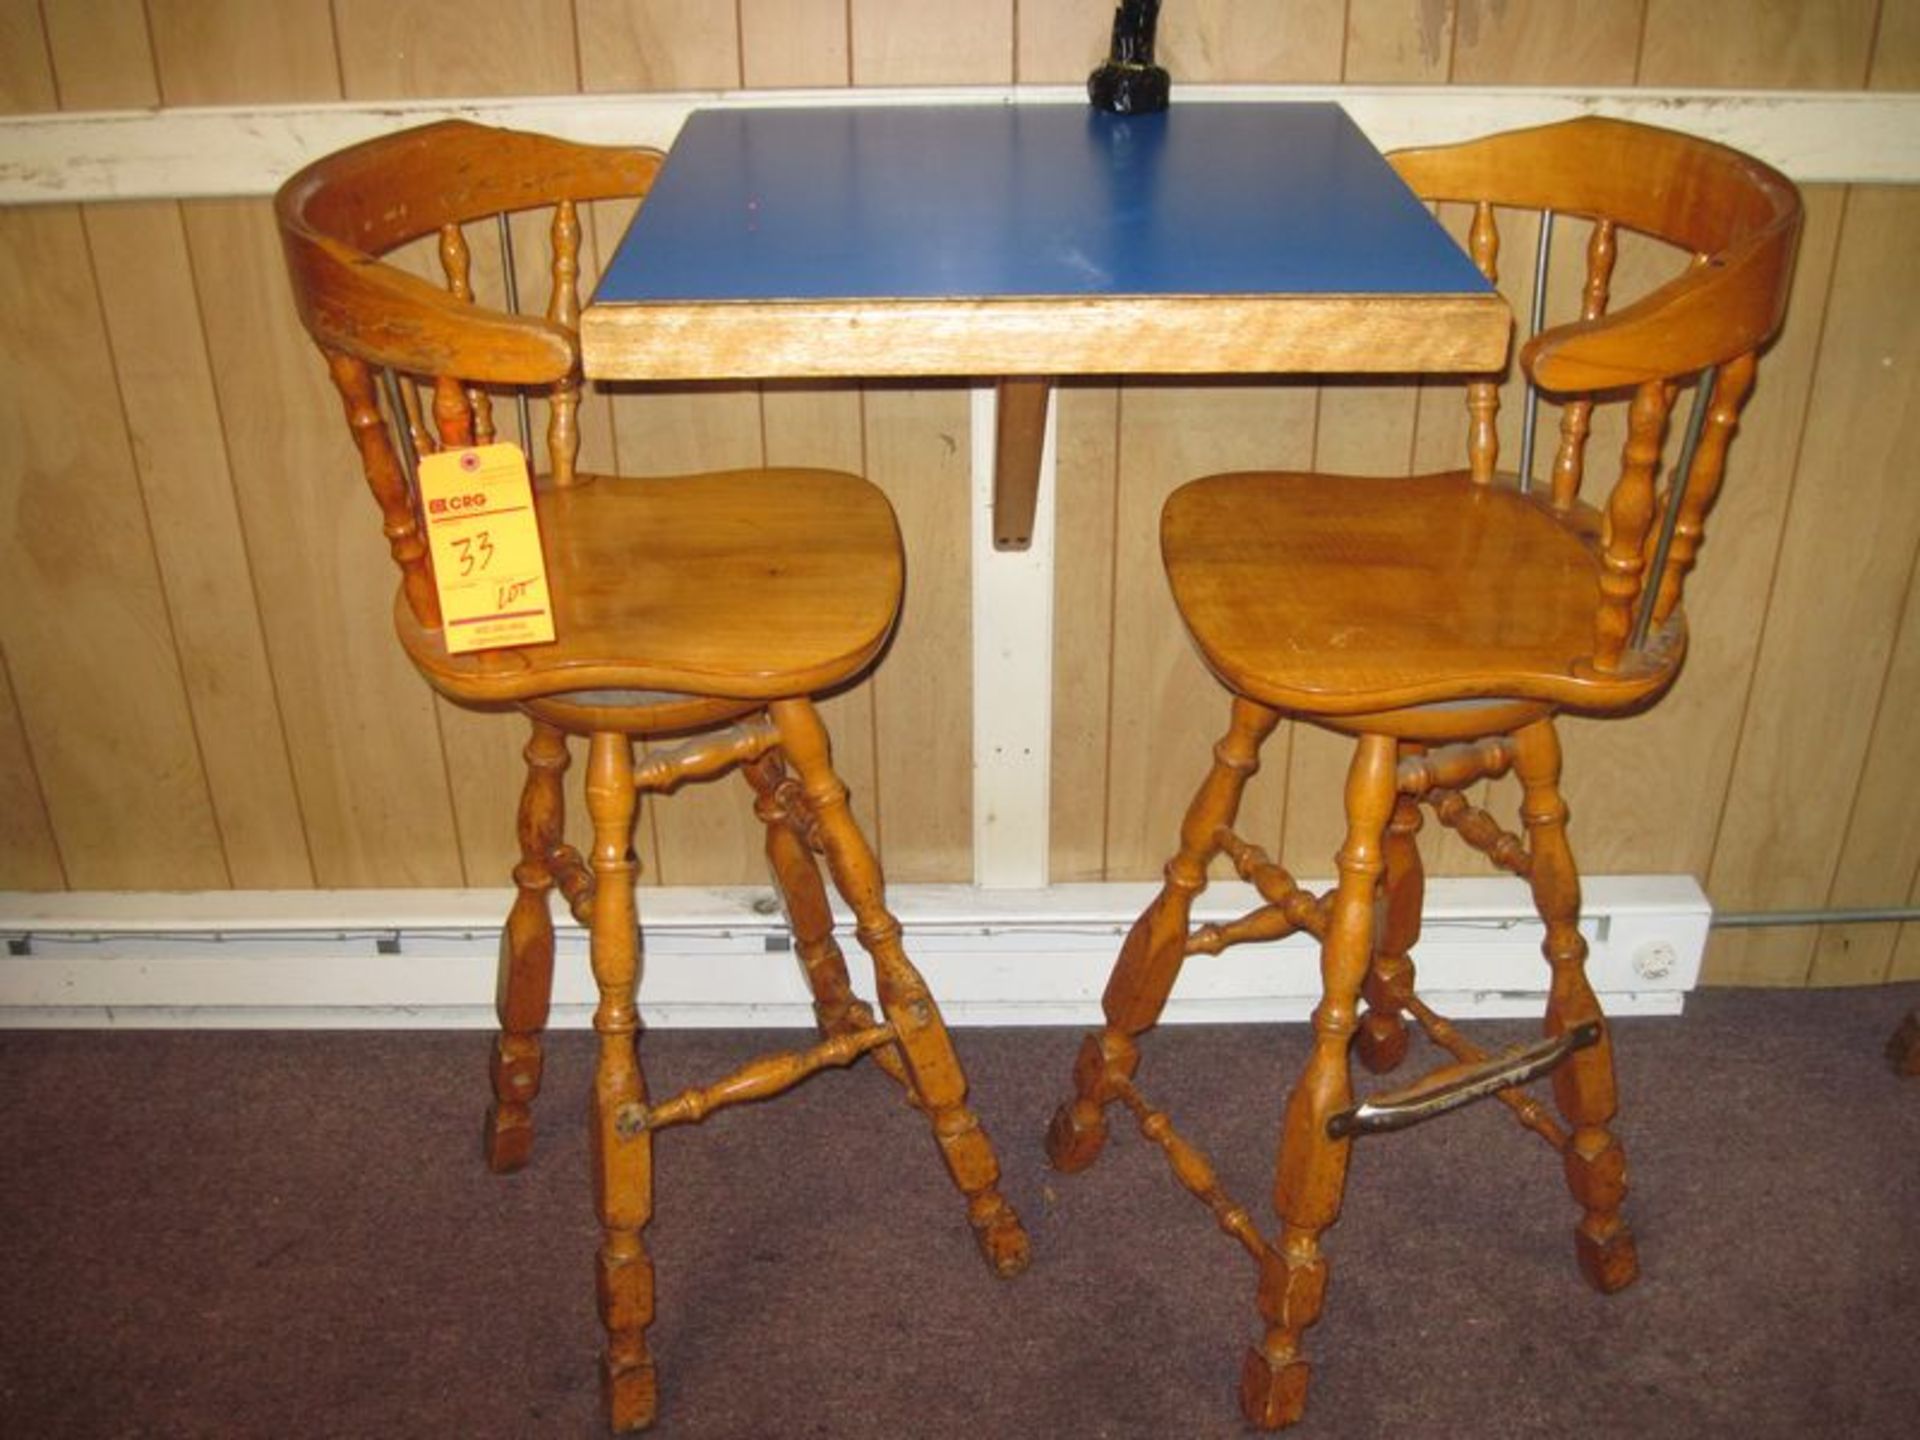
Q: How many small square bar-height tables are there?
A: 1